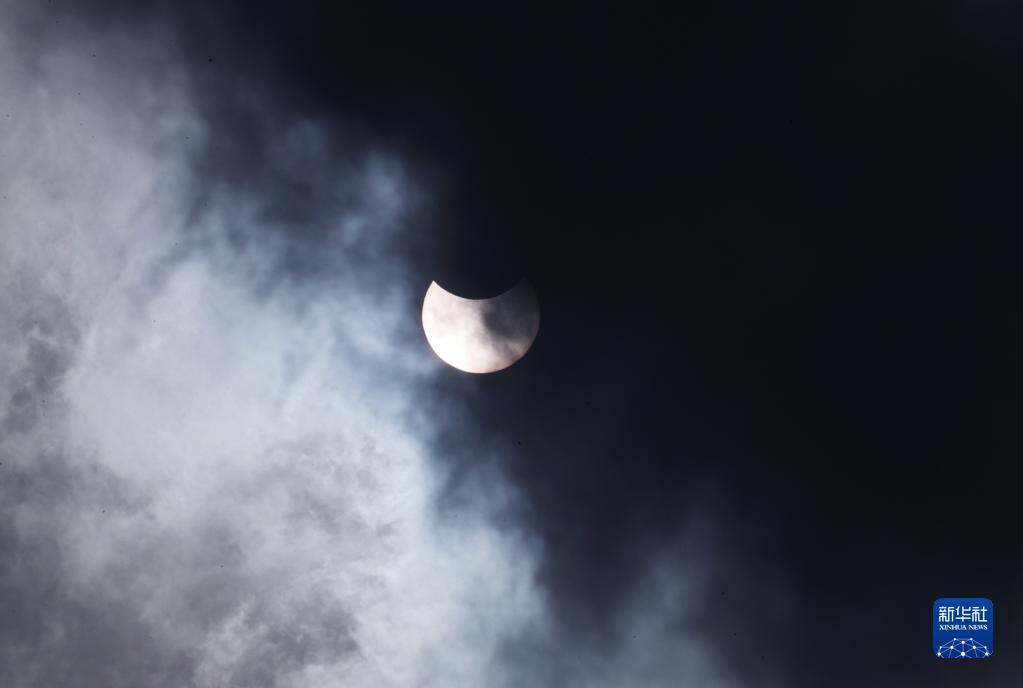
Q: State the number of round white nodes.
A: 10